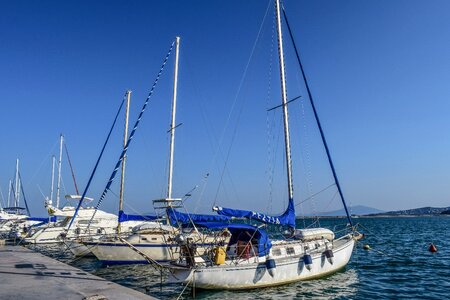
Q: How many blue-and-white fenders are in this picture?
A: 3